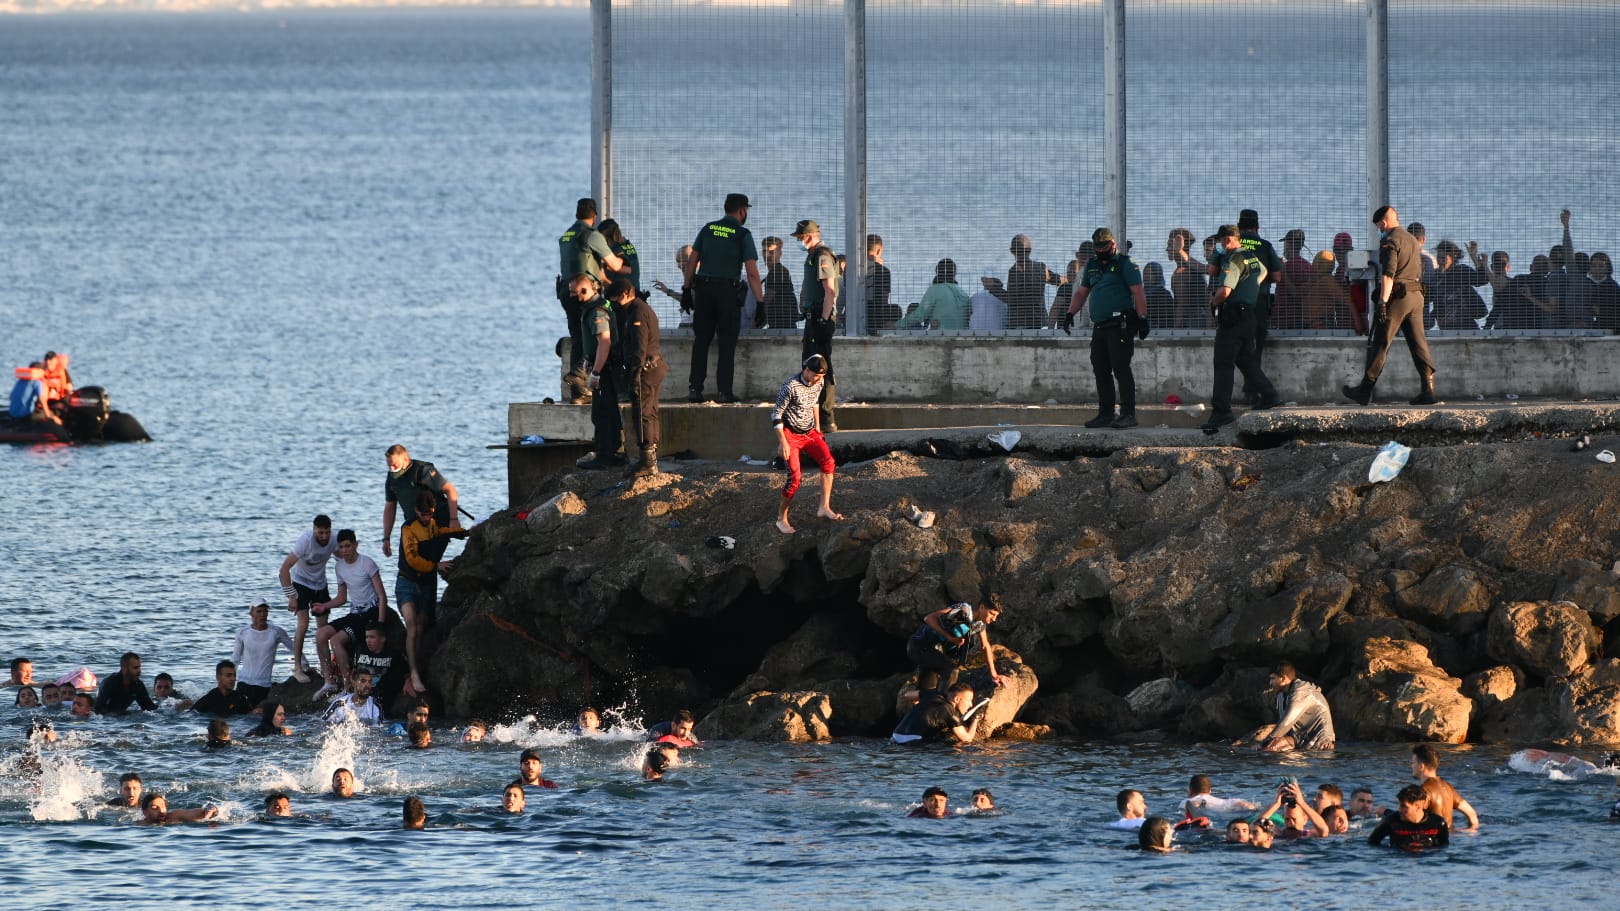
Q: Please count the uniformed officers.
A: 11